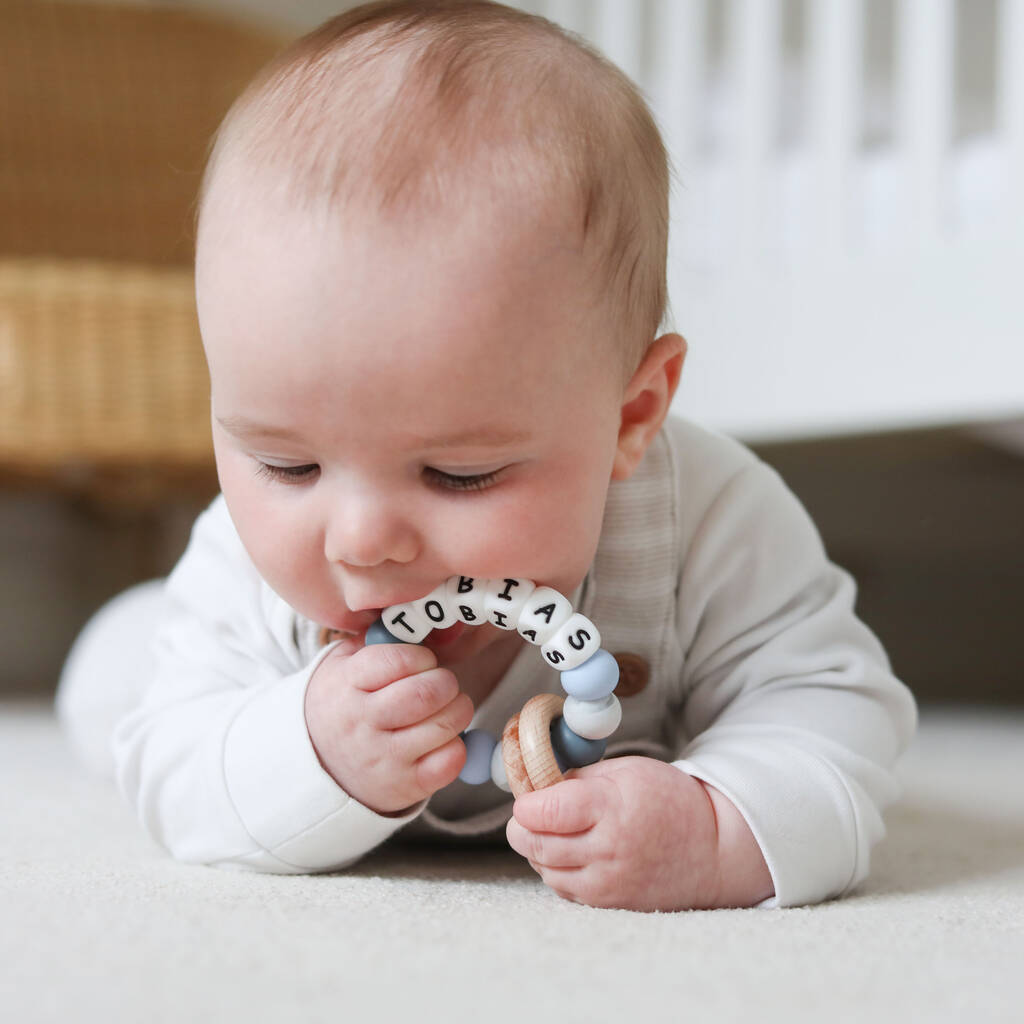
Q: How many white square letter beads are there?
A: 6